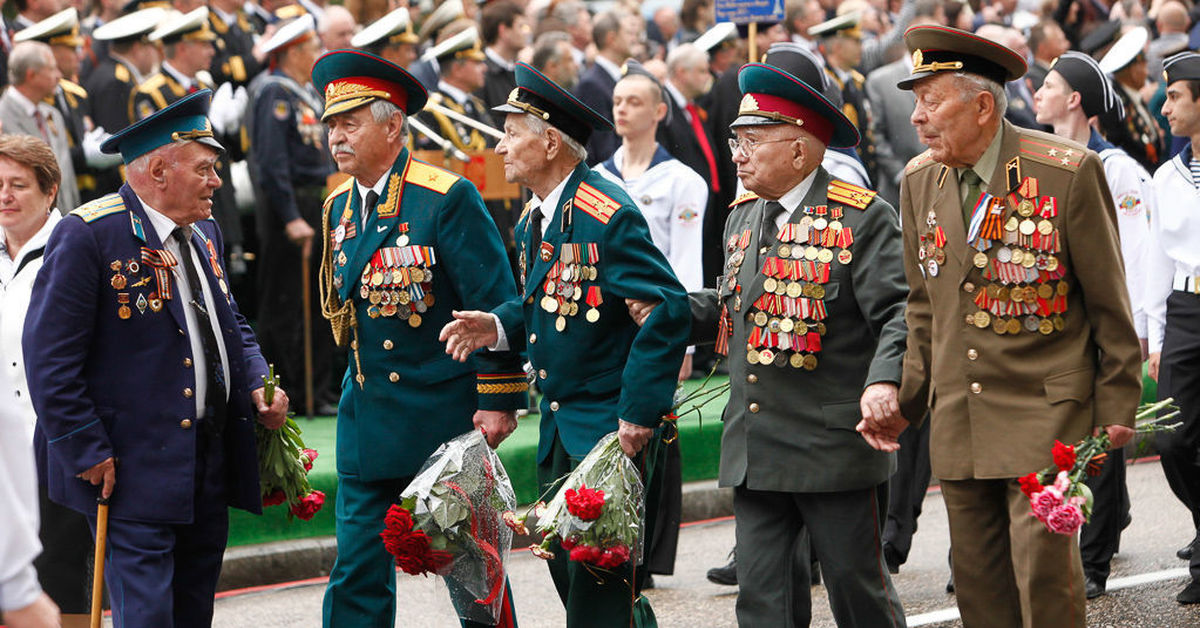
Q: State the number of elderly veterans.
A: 5